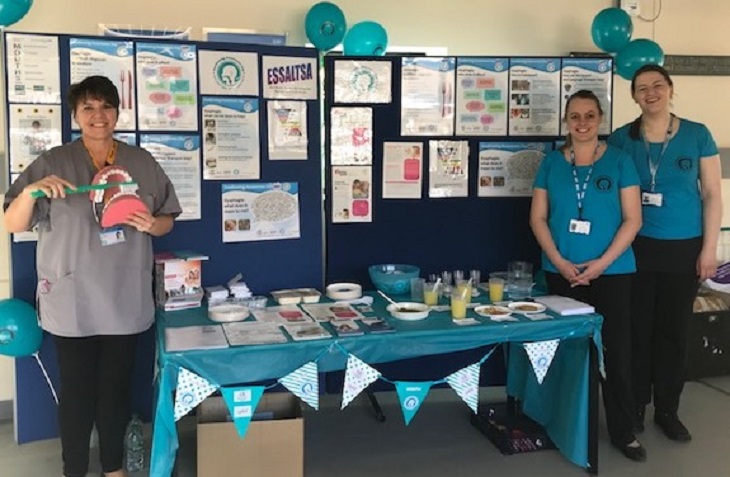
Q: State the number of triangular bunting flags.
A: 7